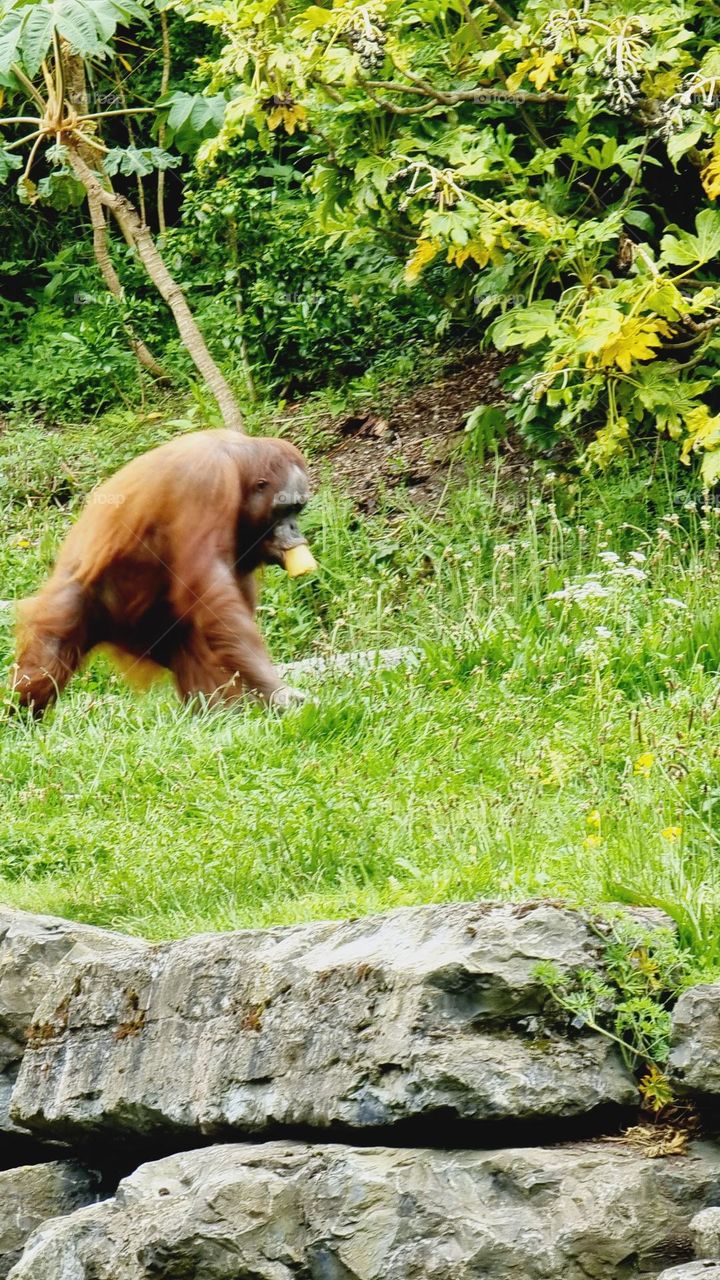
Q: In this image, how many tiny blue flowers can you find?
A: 0